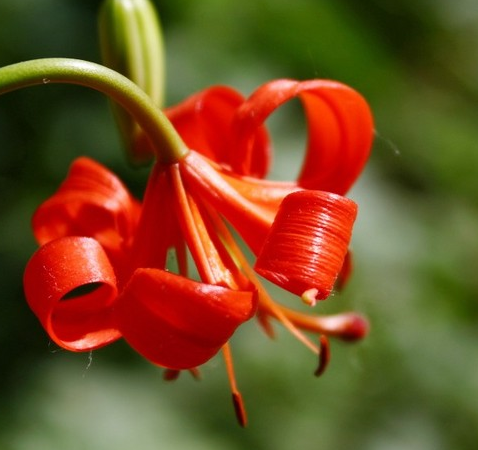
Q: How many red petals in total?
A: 6